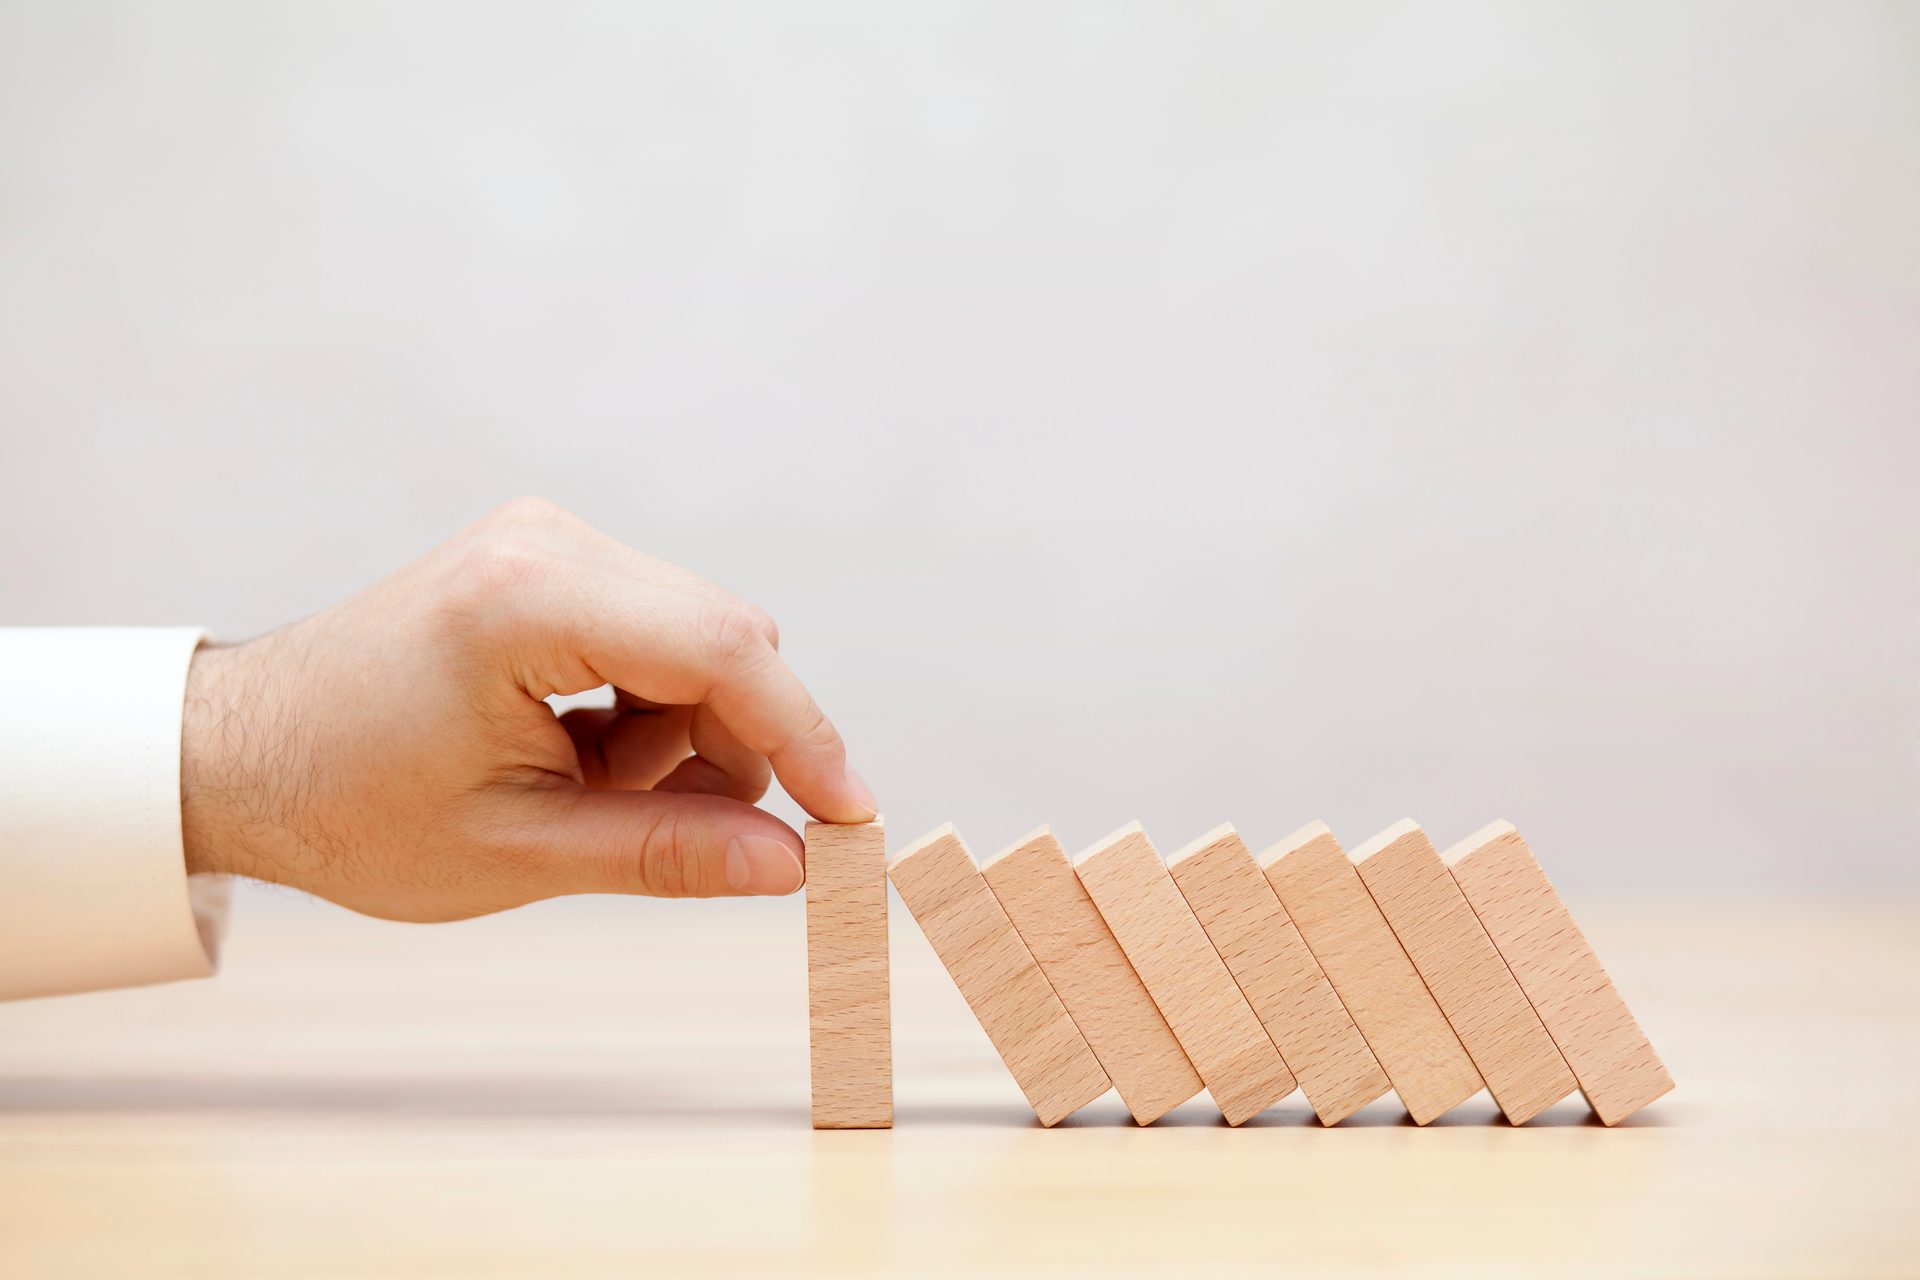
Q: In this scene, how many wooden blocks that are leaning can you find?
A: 7